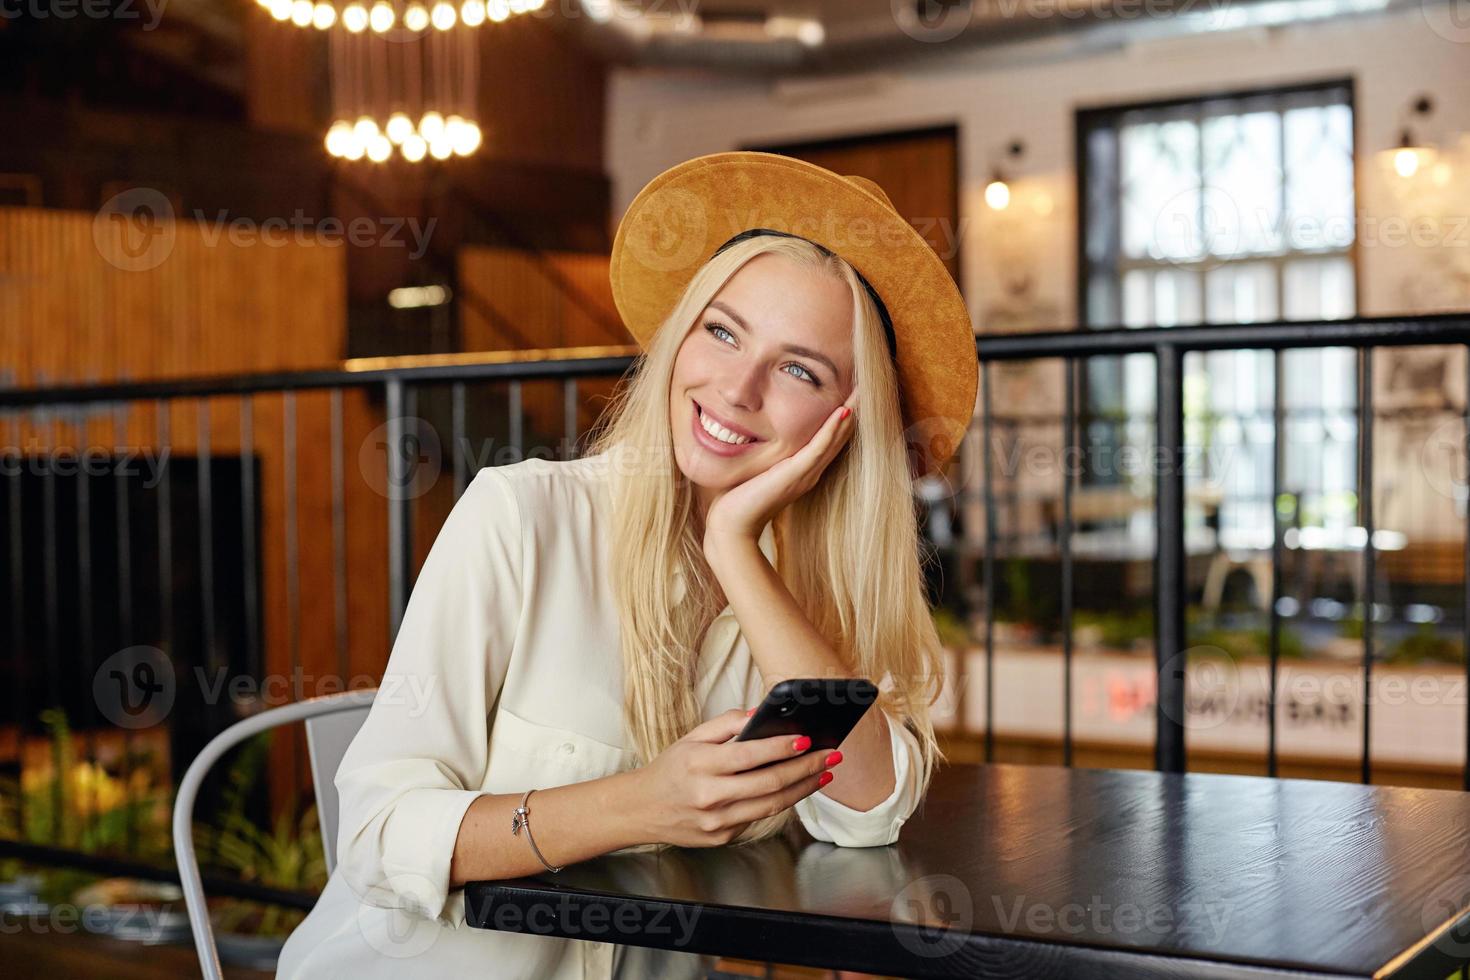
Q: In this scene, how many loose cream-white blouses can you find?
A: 1